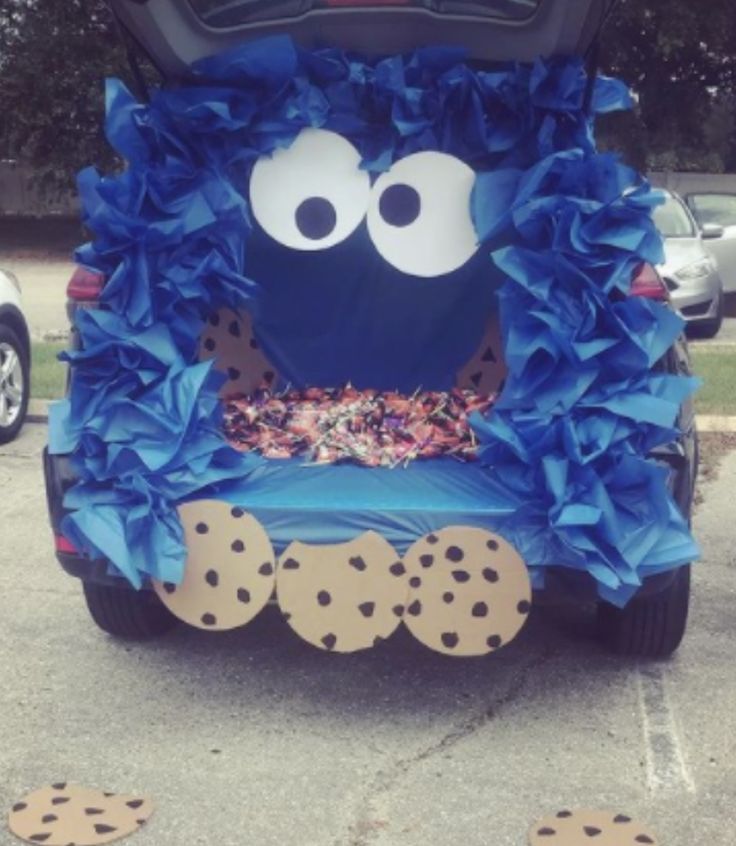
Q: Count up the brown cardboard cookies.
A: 7